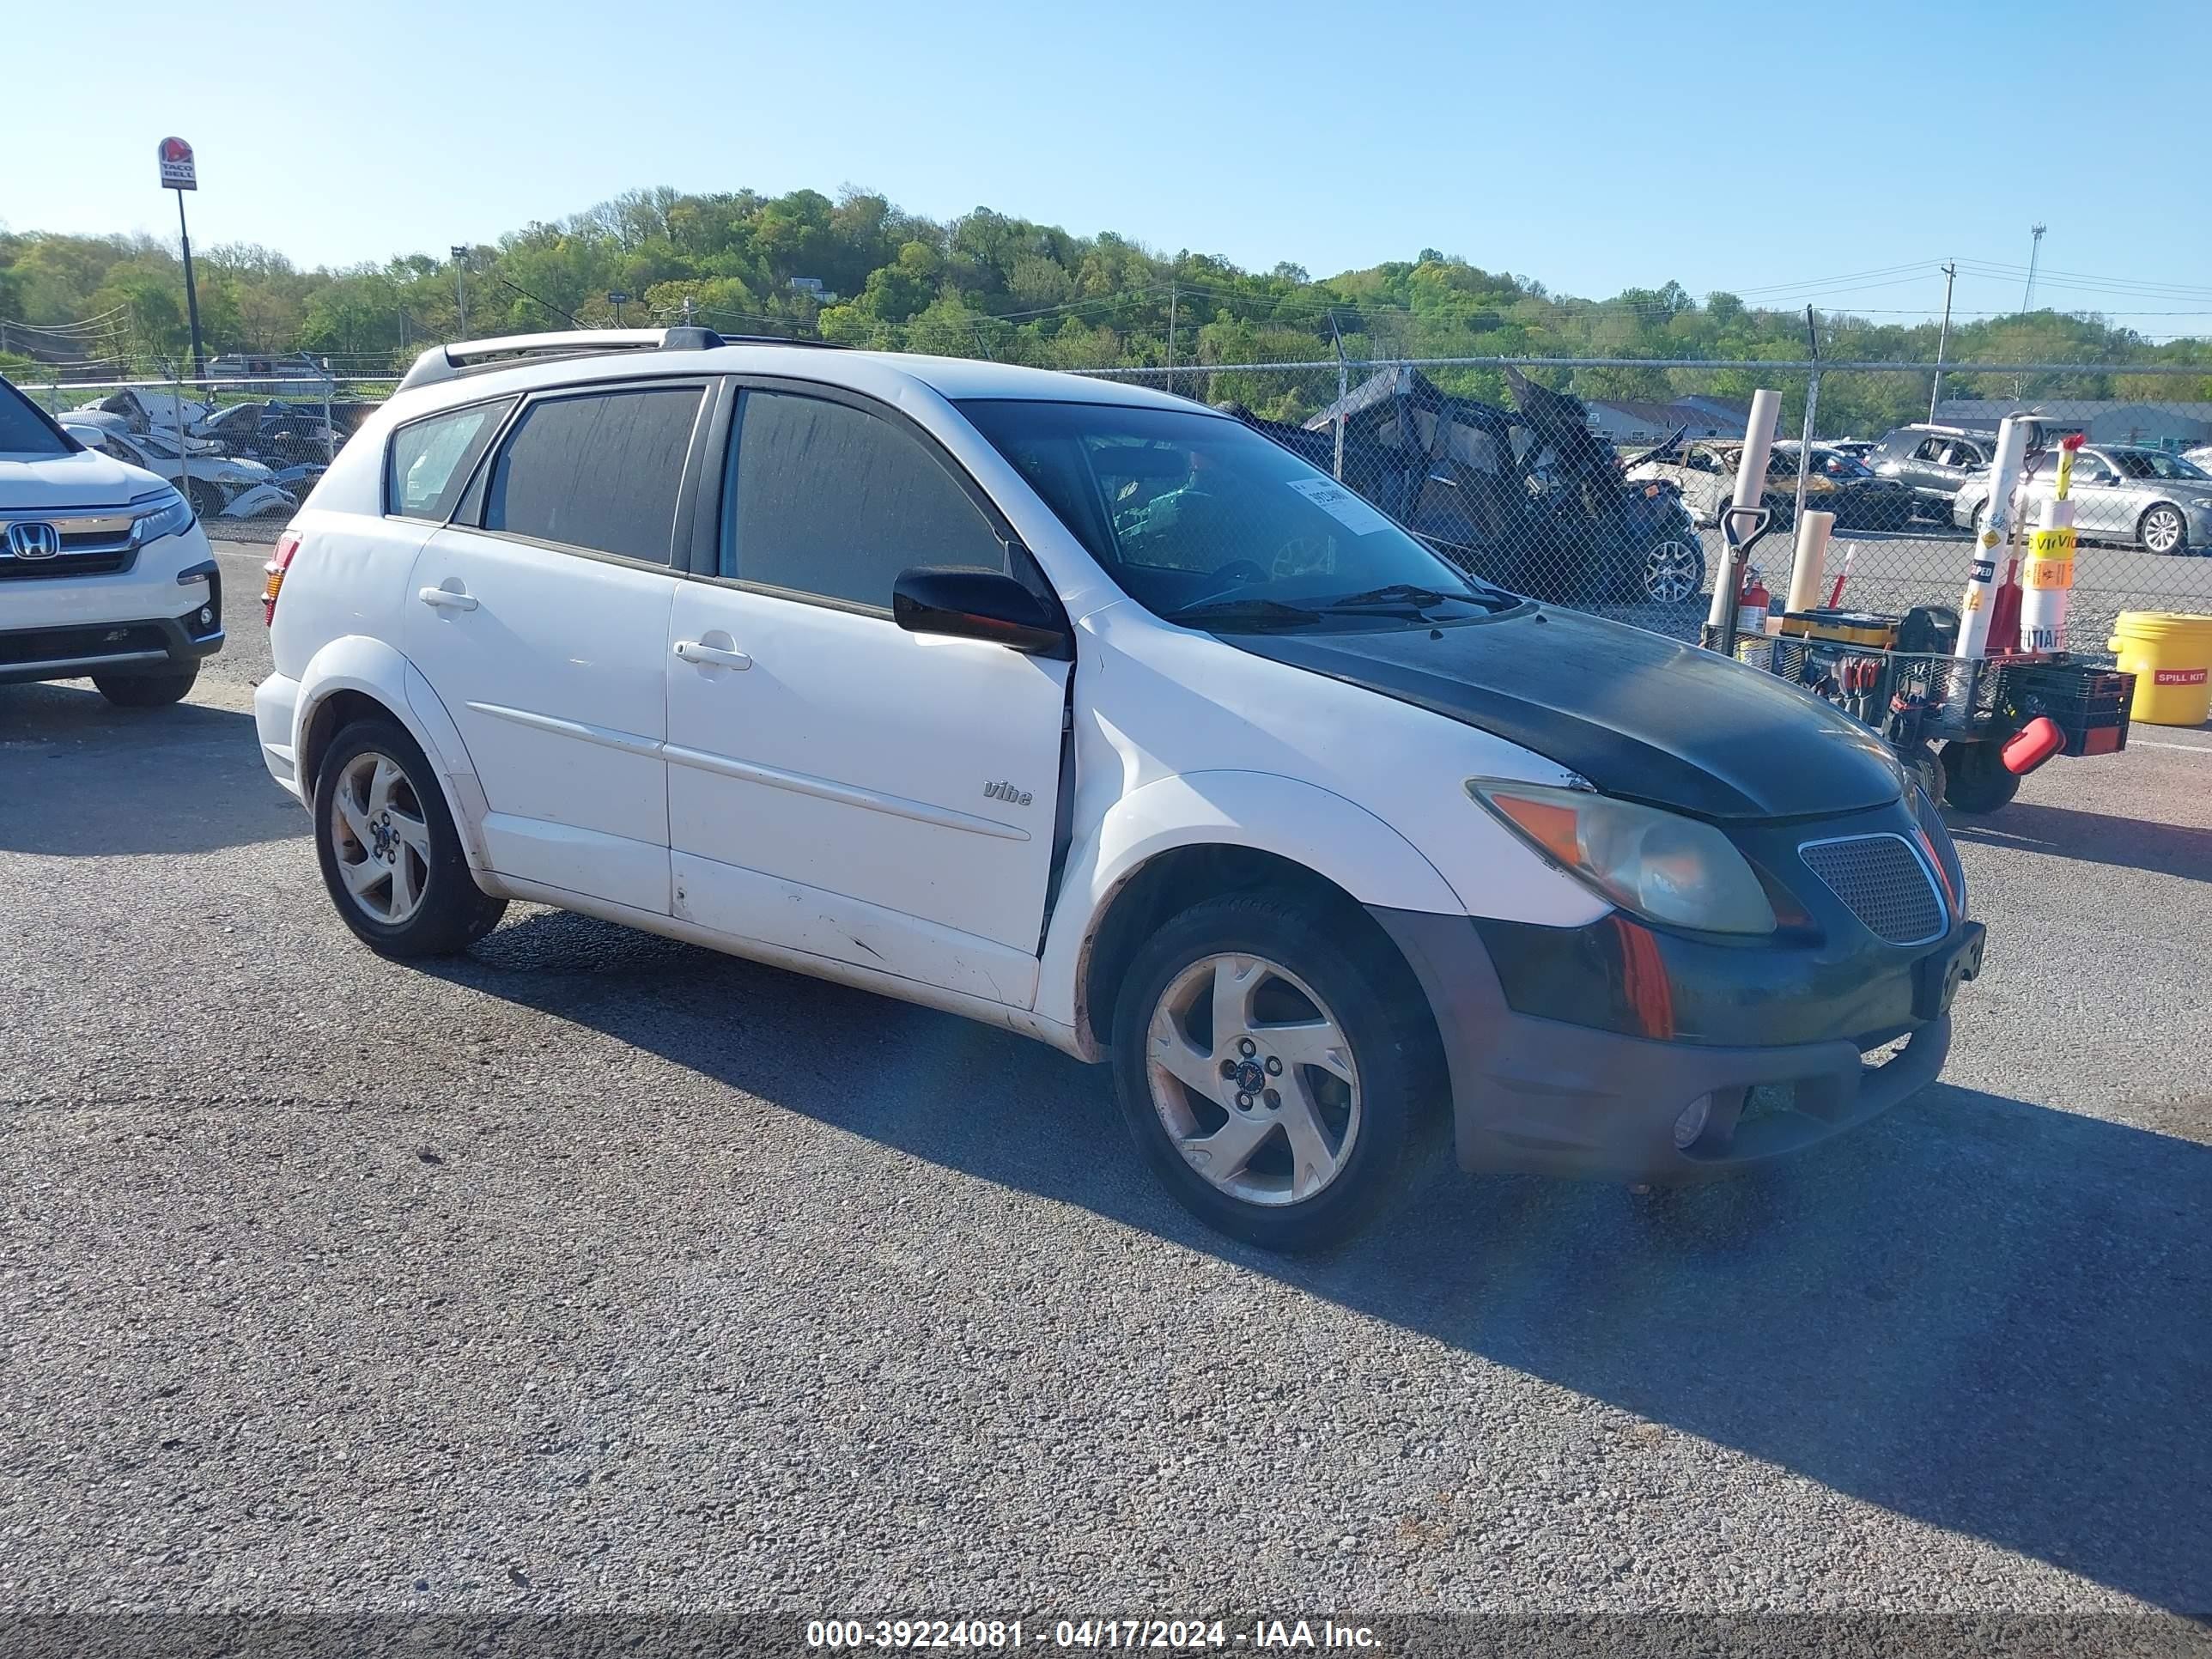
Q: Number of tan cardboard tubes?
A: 2